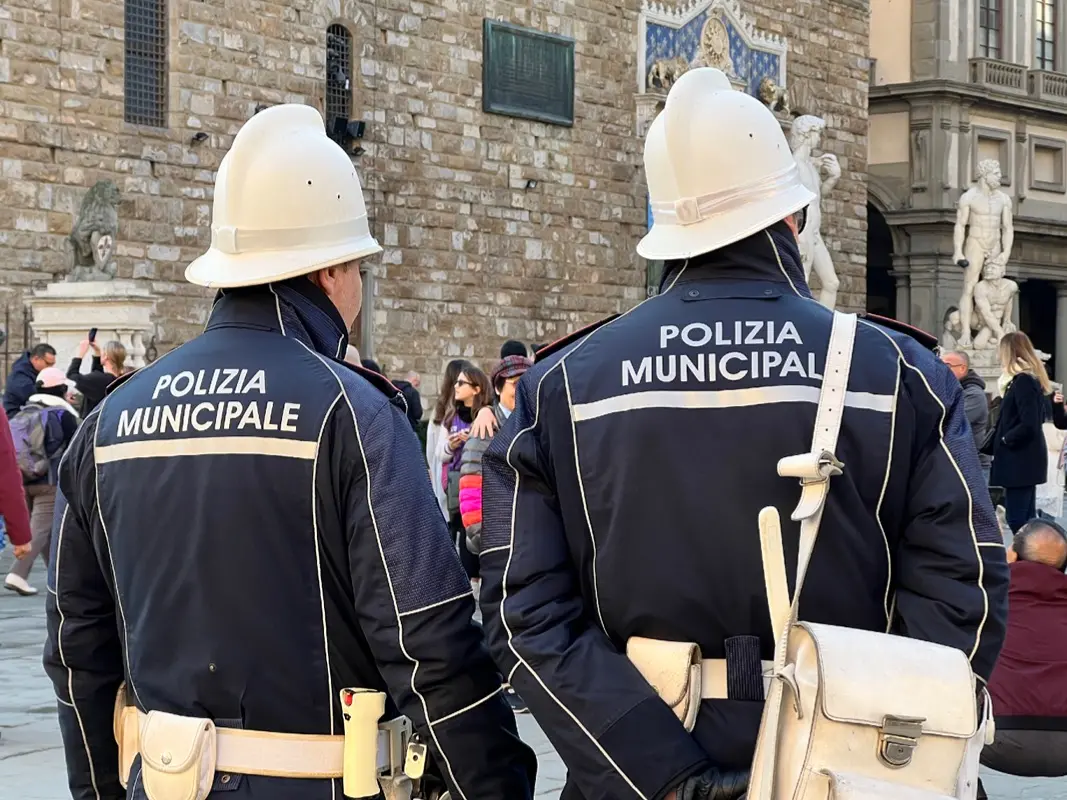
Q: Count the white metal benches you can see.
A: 0